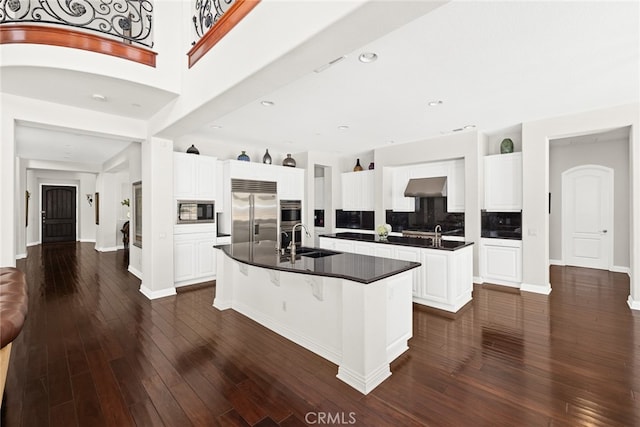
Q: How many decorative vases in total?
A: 7